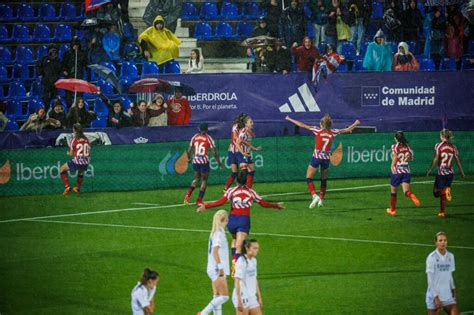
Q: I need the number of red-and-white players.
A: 8